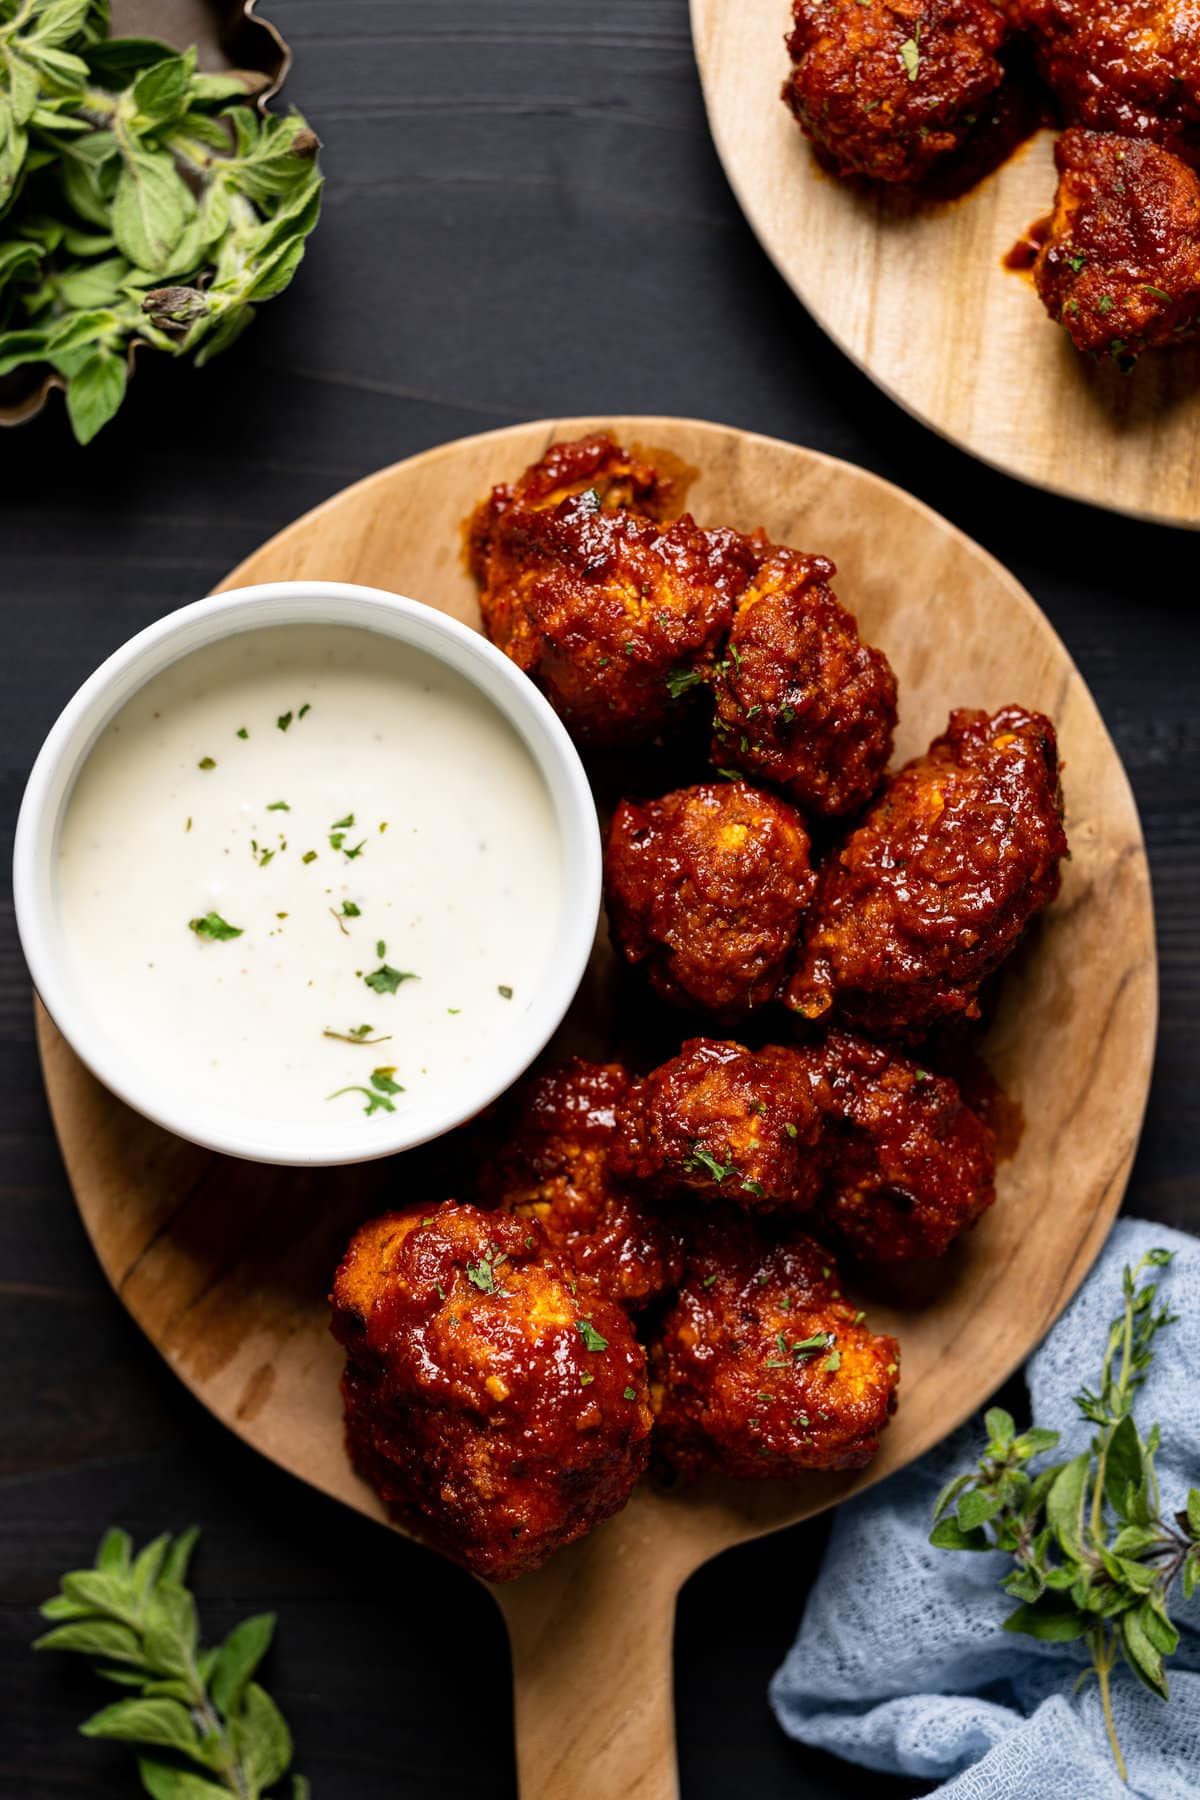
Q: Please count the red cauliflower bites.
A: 12